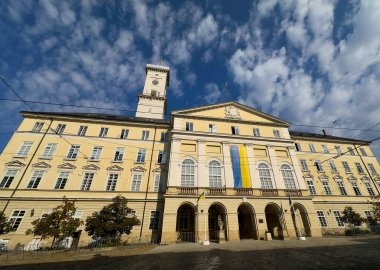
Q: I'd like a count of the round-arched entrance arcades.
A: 5